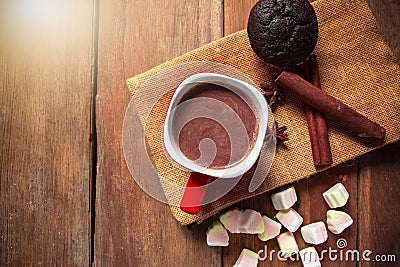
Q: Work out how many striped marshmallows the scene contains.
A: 12